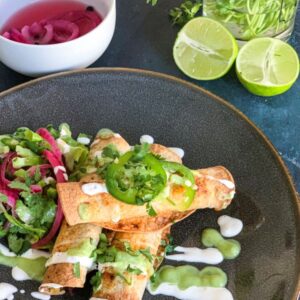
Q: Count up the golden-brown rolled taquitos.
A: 3